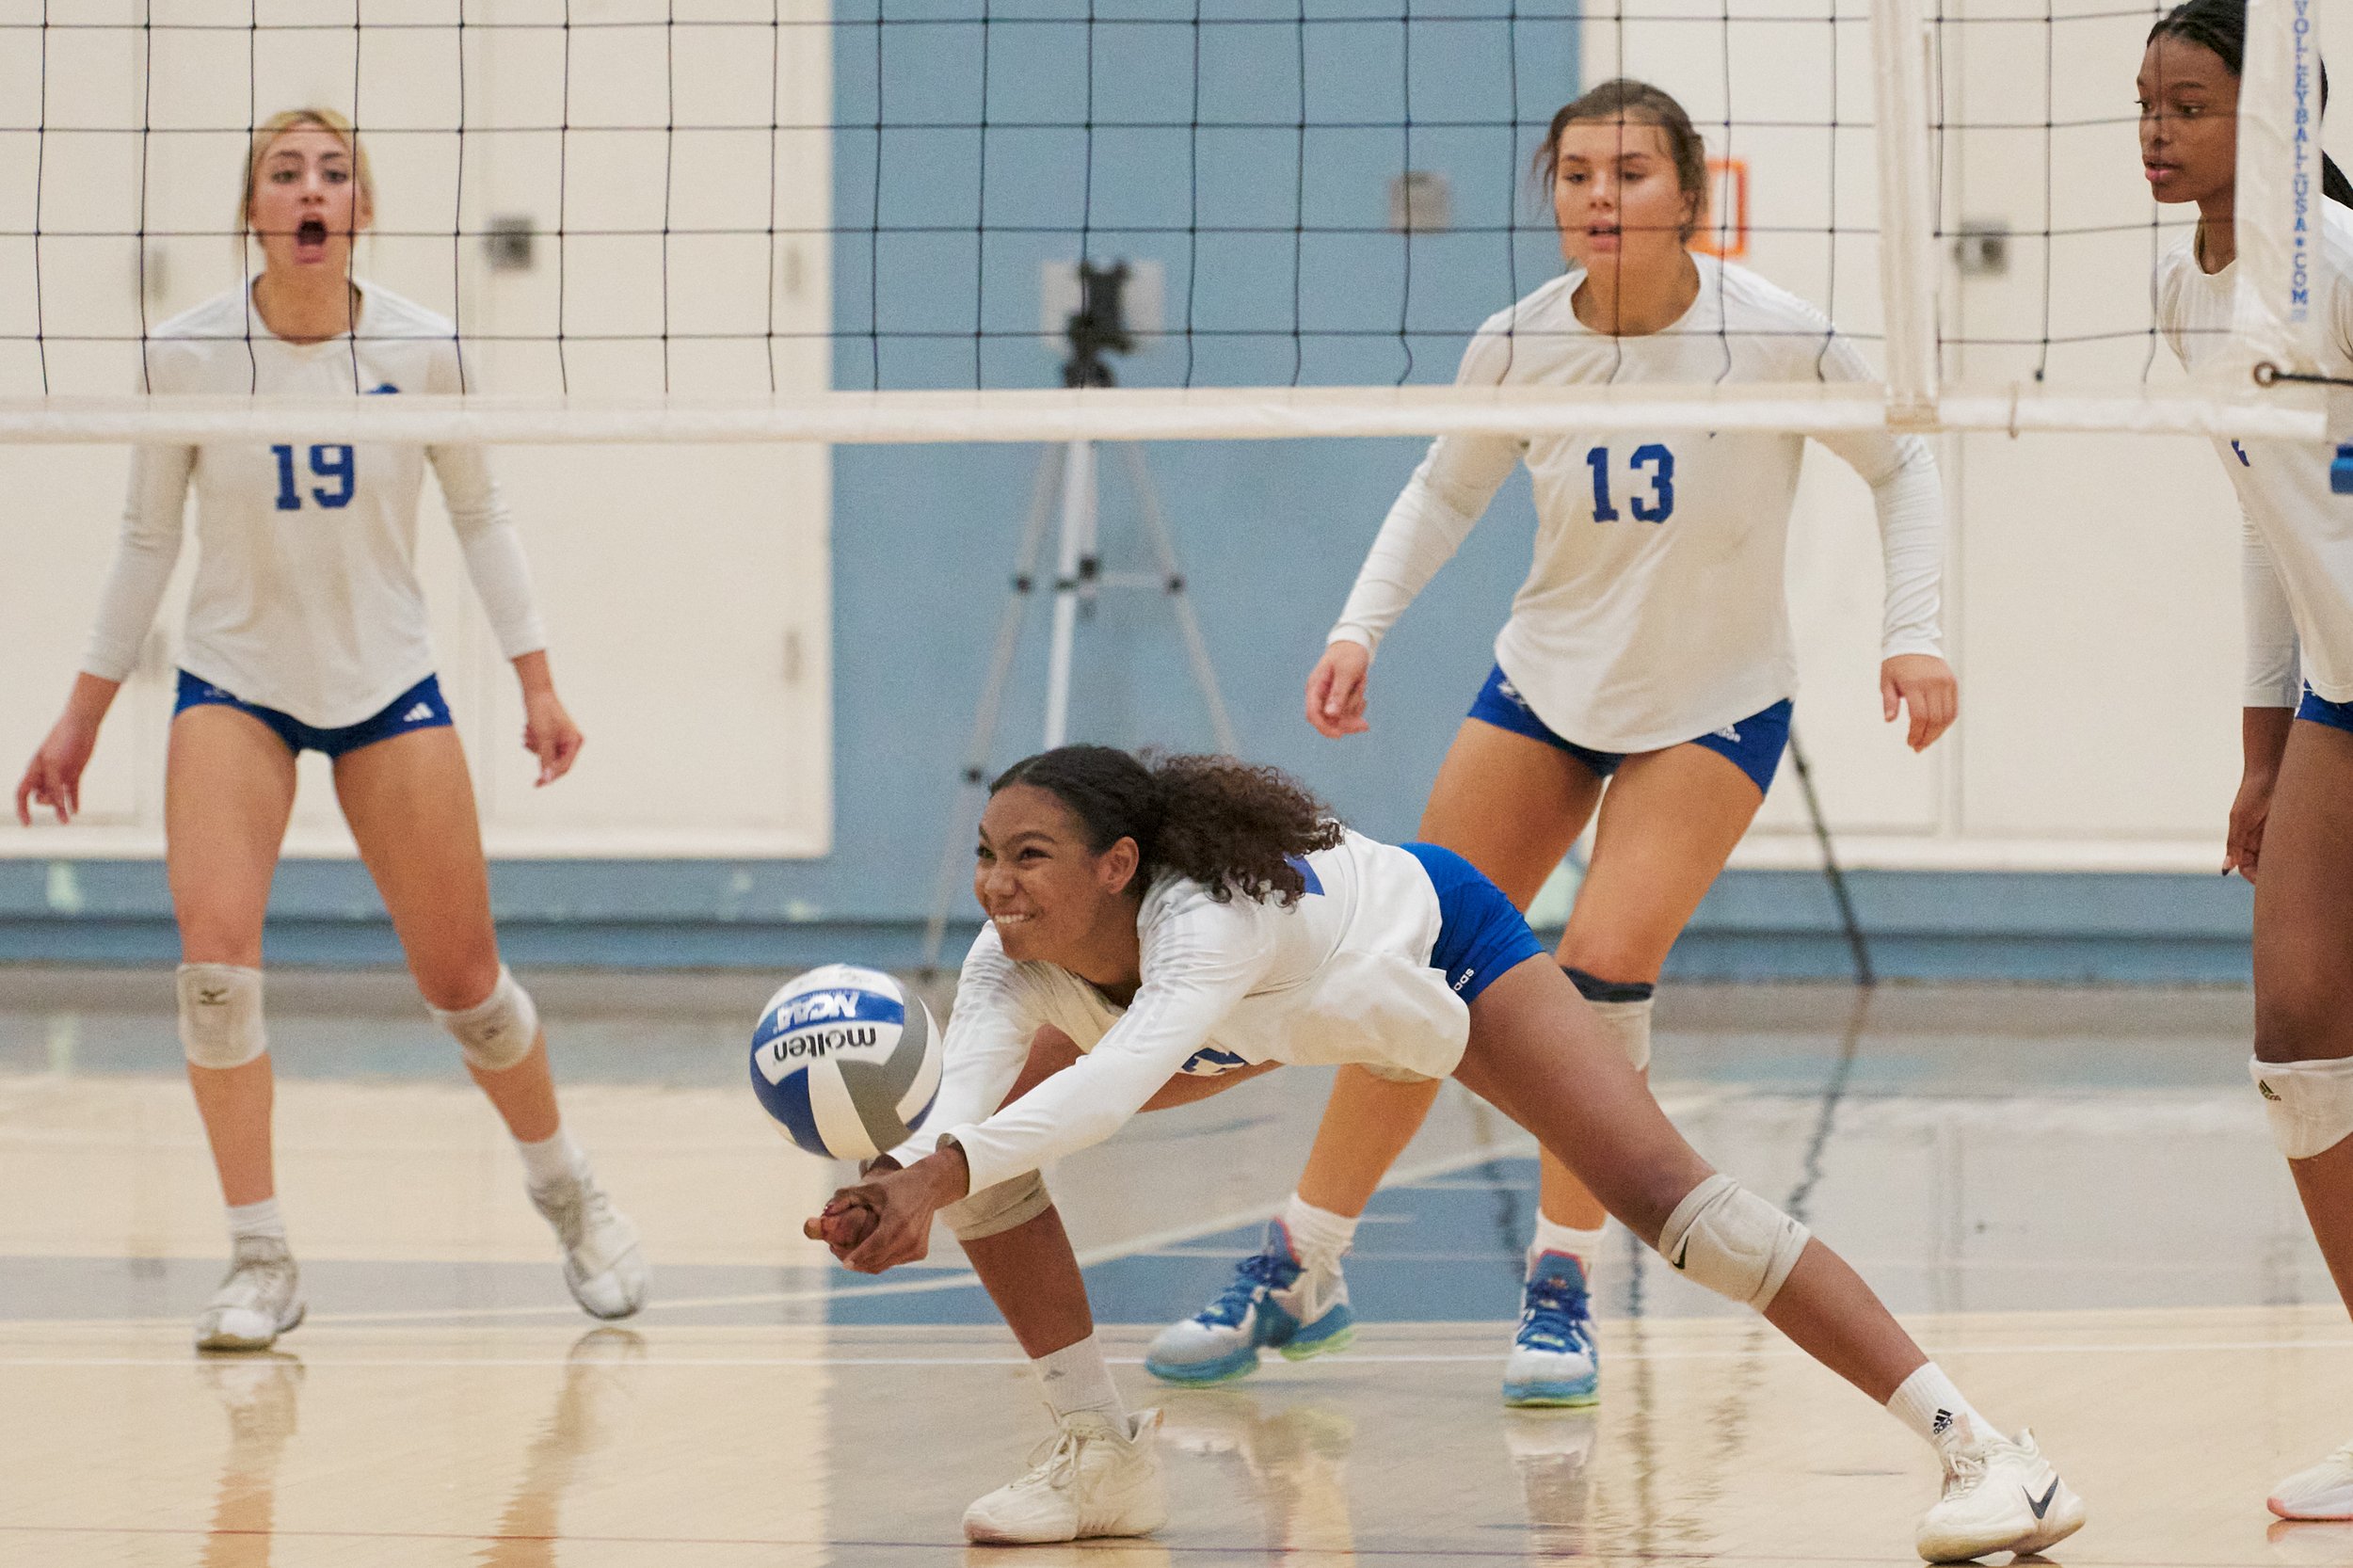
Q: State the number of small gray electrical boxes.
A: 3